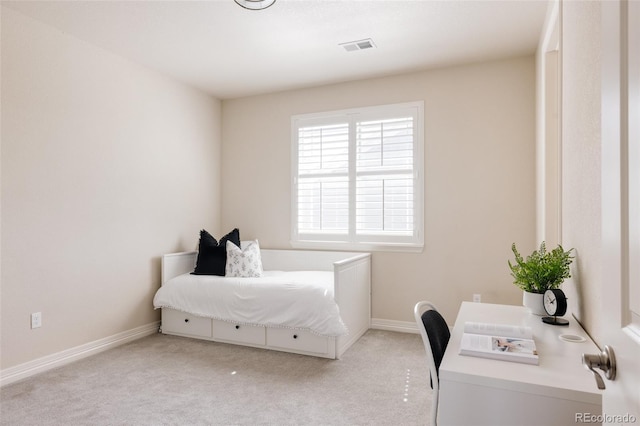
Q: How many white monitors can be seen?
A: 0